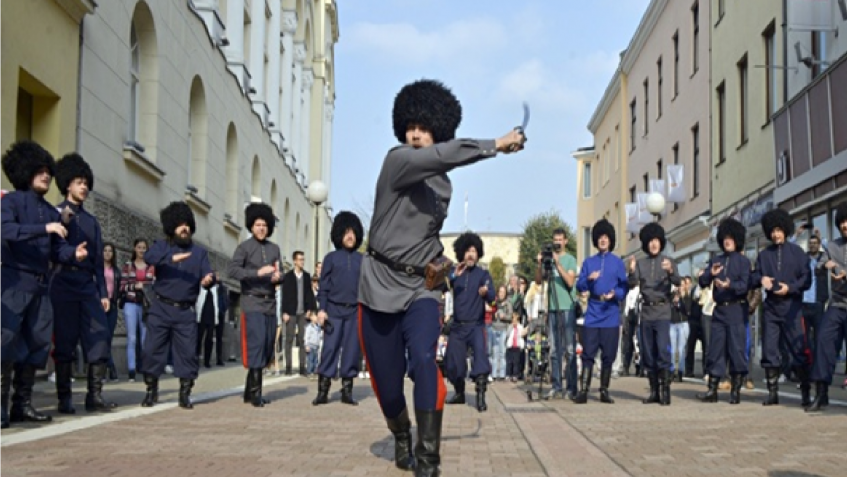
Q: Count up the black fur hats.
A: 12